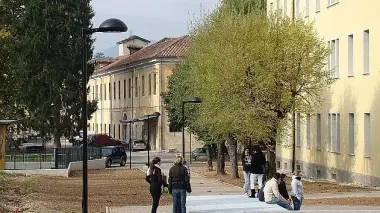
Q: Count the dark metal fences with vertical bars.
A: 1